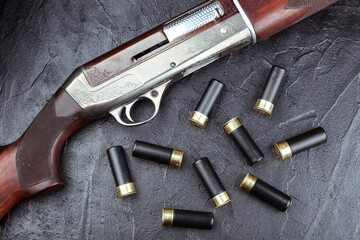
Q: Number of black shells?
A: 9